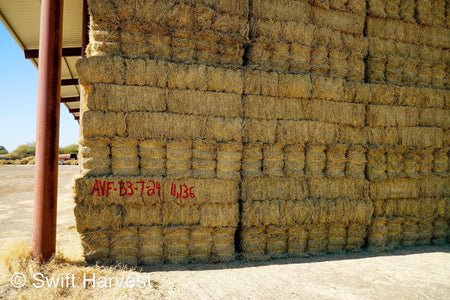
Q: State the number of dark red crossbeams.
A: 5